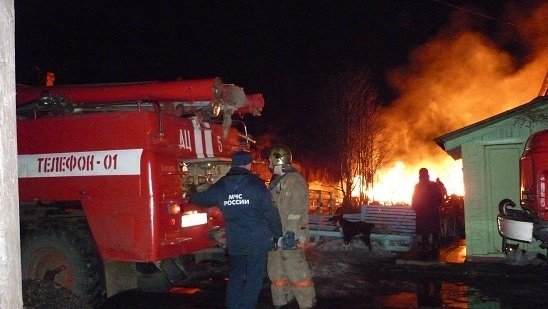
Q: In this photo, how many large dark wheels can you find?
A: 1